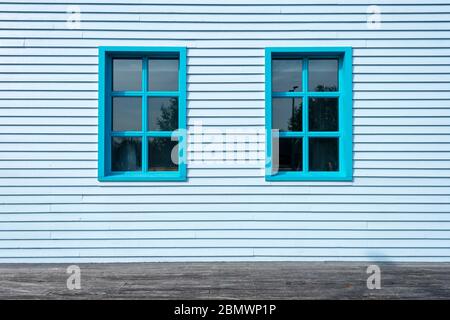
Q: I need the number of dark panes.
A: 12